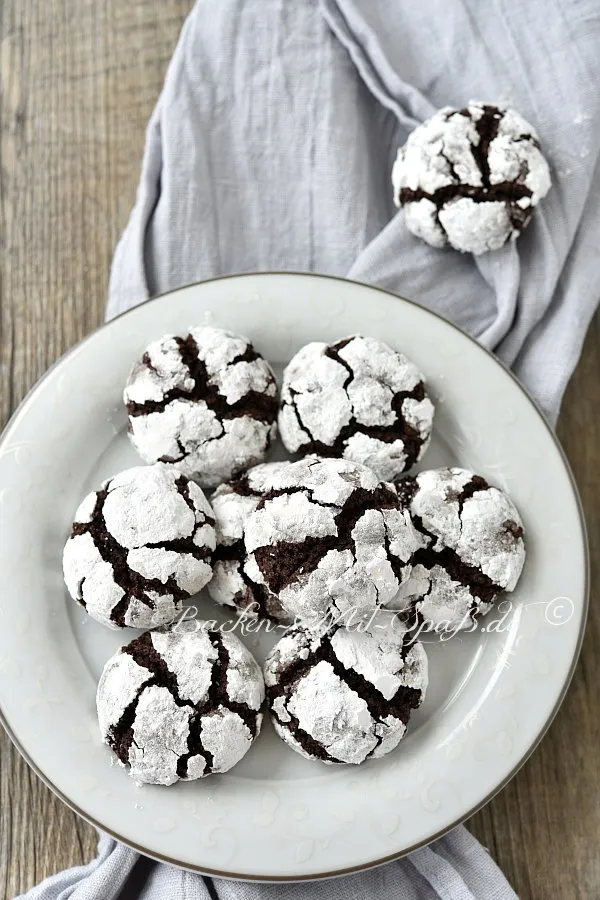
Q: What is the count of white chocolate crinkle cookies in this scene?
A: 9